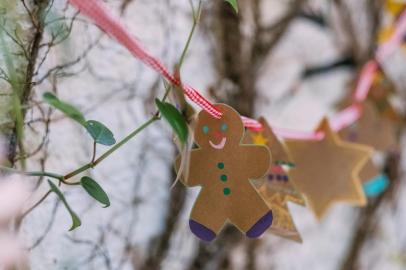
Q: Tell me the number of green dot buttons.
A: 3